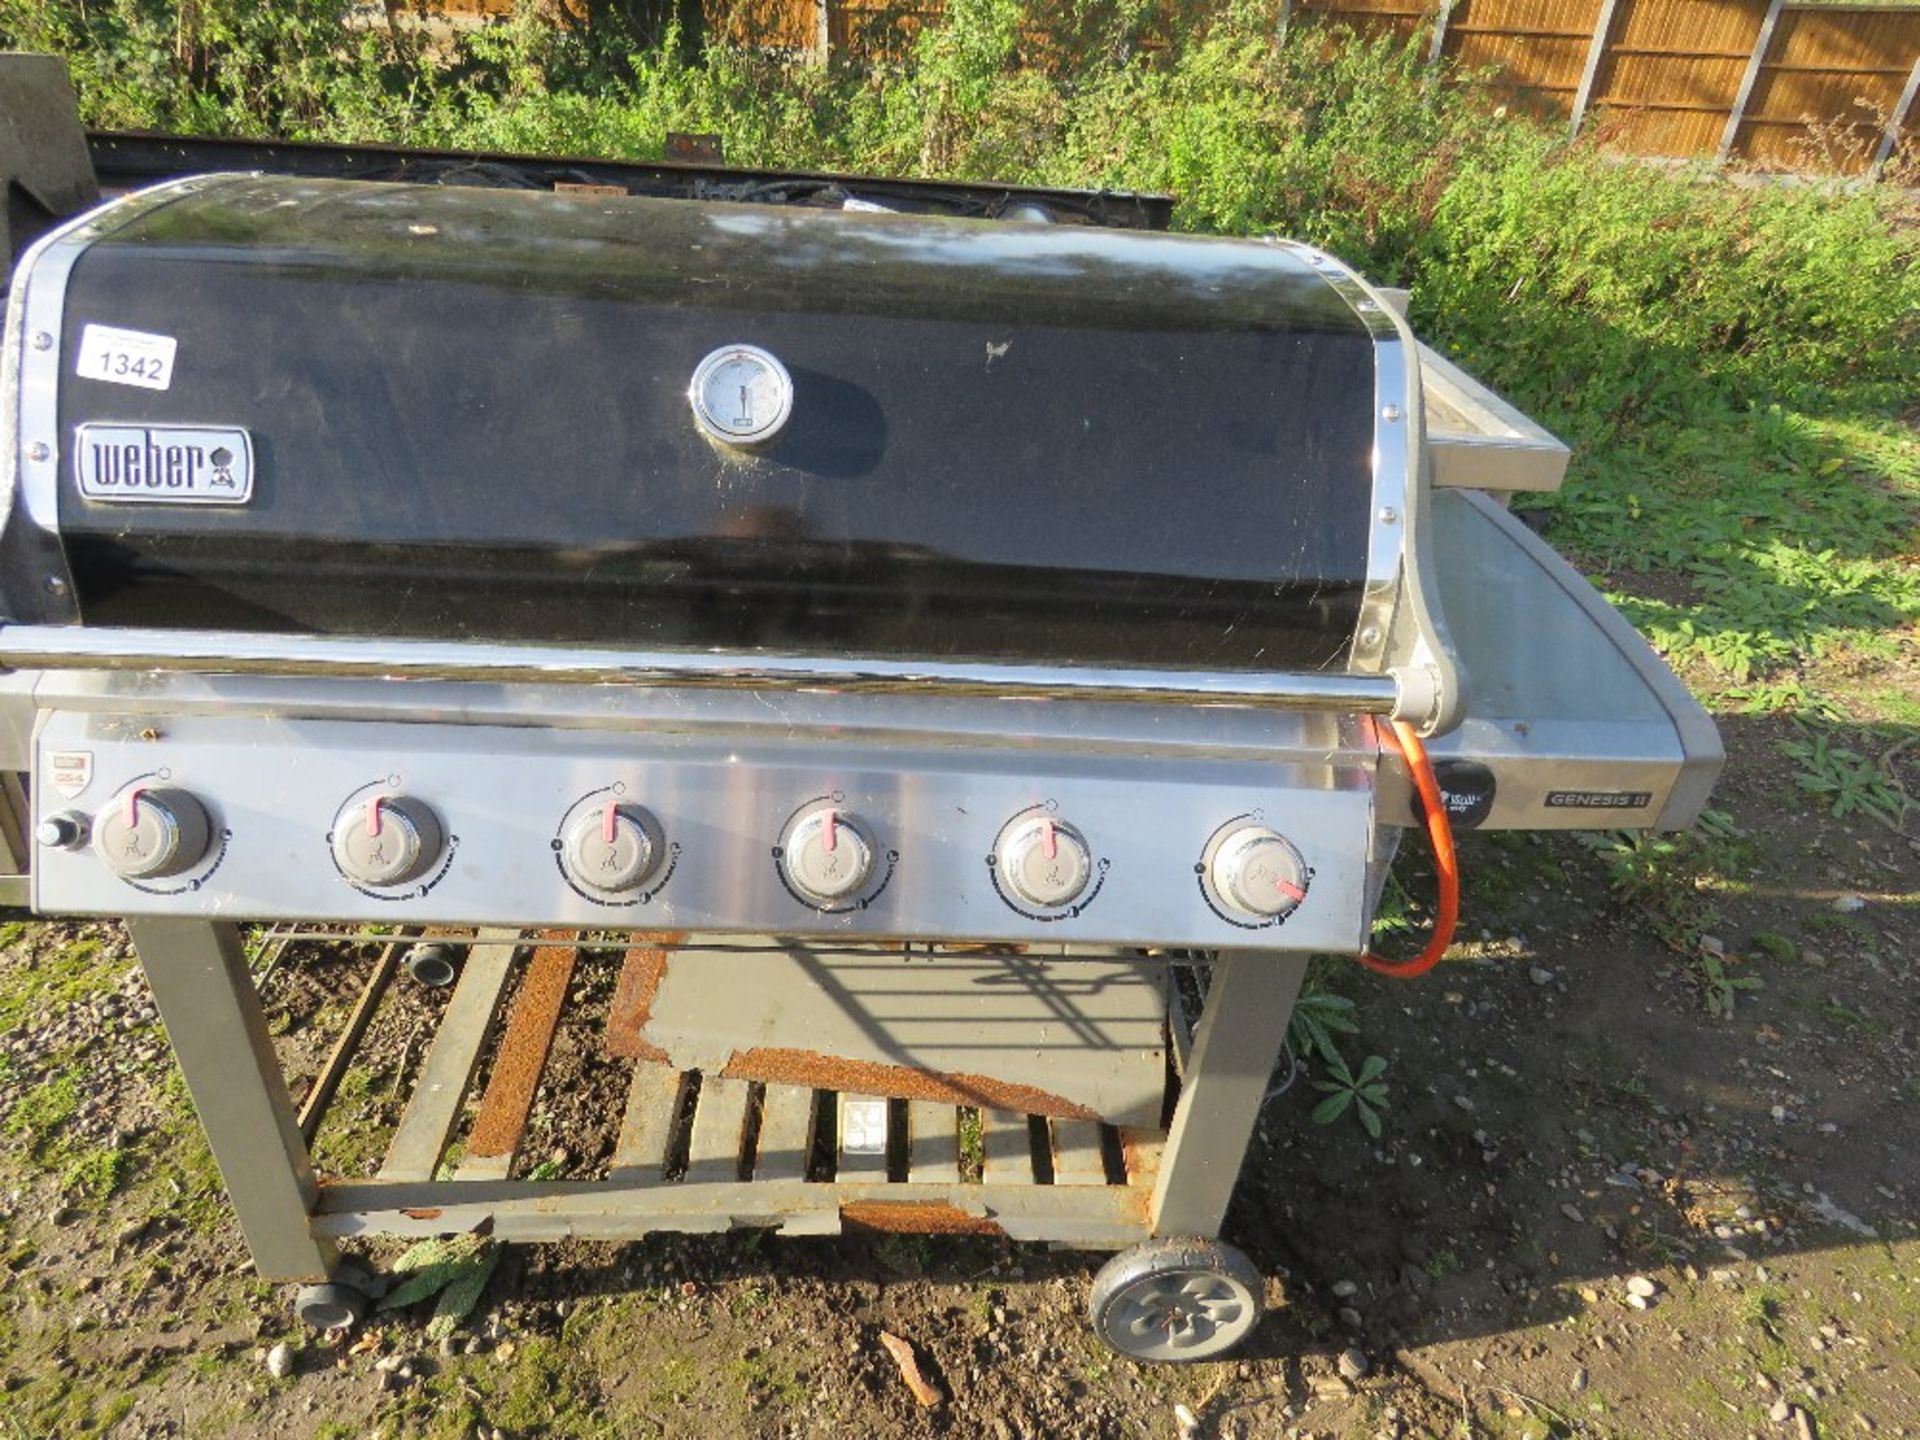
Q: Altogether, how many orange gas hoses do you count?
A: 1